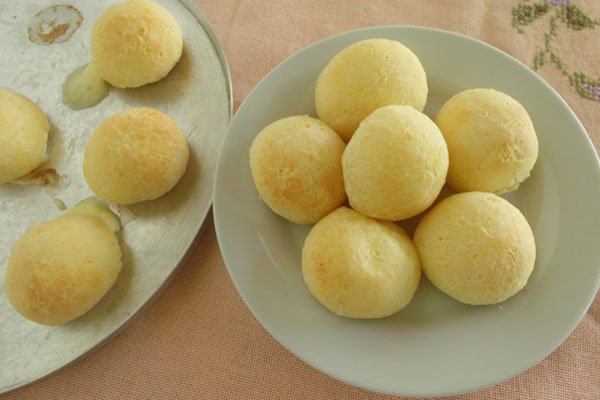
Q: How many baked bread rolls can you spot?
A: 10